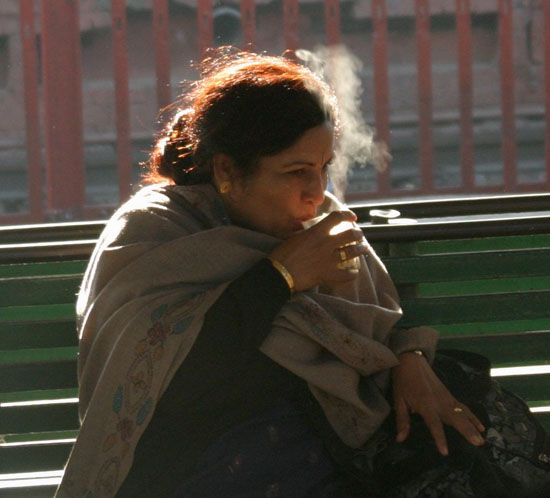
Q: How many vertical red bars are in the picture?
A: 13